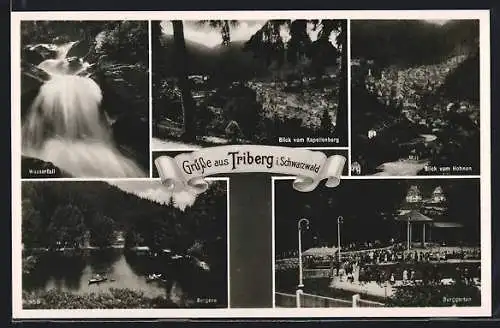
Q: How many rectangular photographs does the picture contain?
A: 5